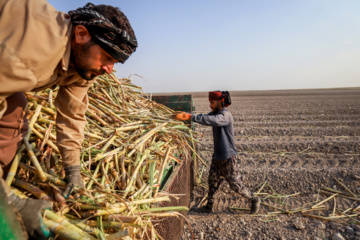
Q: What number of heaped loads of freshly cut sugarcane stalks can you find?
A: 1